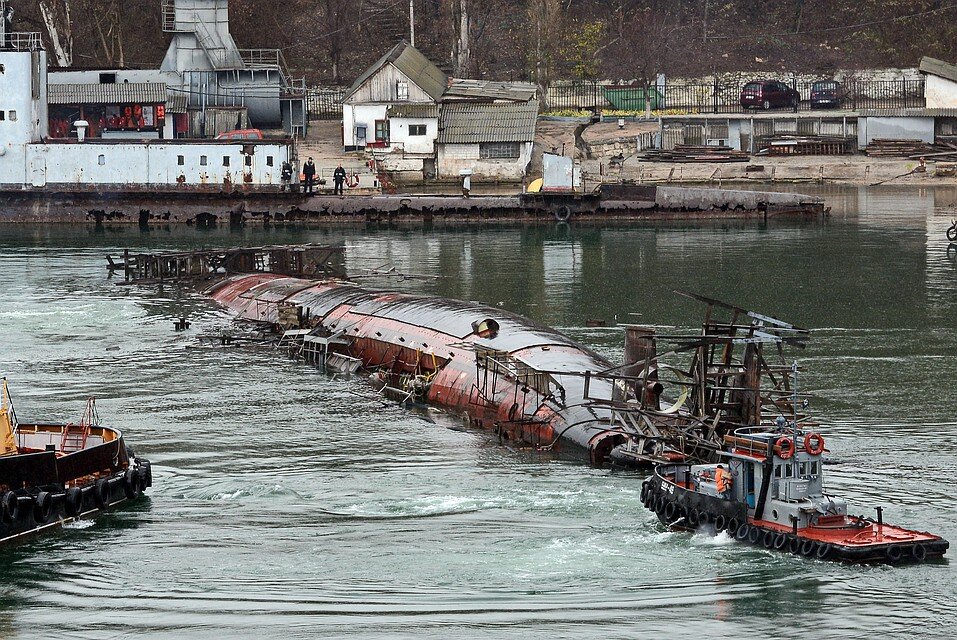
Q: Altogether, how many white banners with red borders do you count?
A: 0